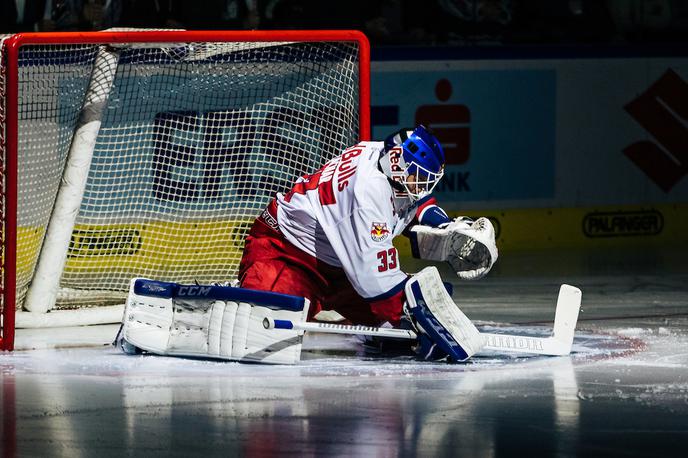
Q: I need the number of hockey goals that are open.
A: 1